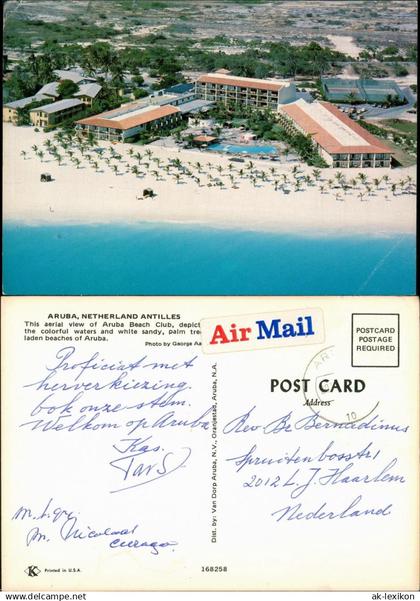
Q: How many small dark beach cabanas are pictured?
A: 2